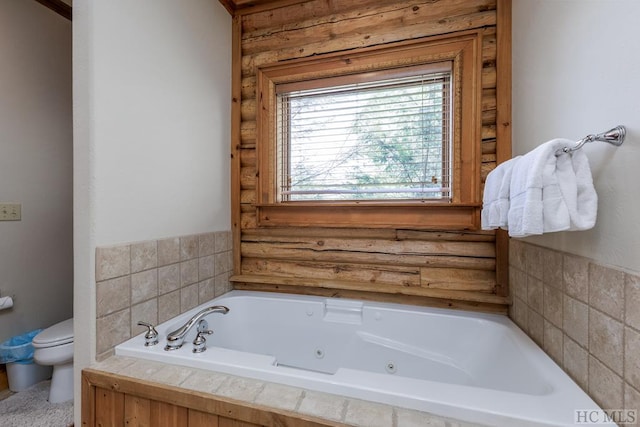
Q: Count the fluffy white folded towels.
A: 2